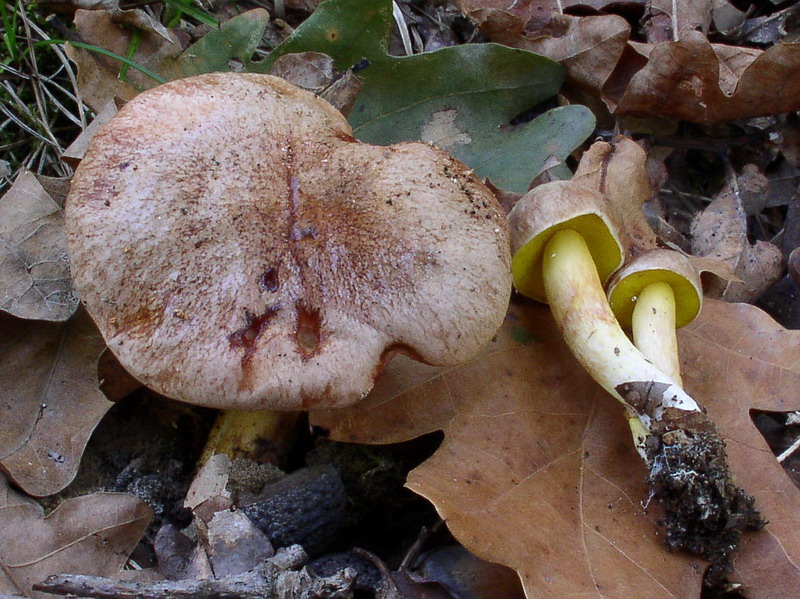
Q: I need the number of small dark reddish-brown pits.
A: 3